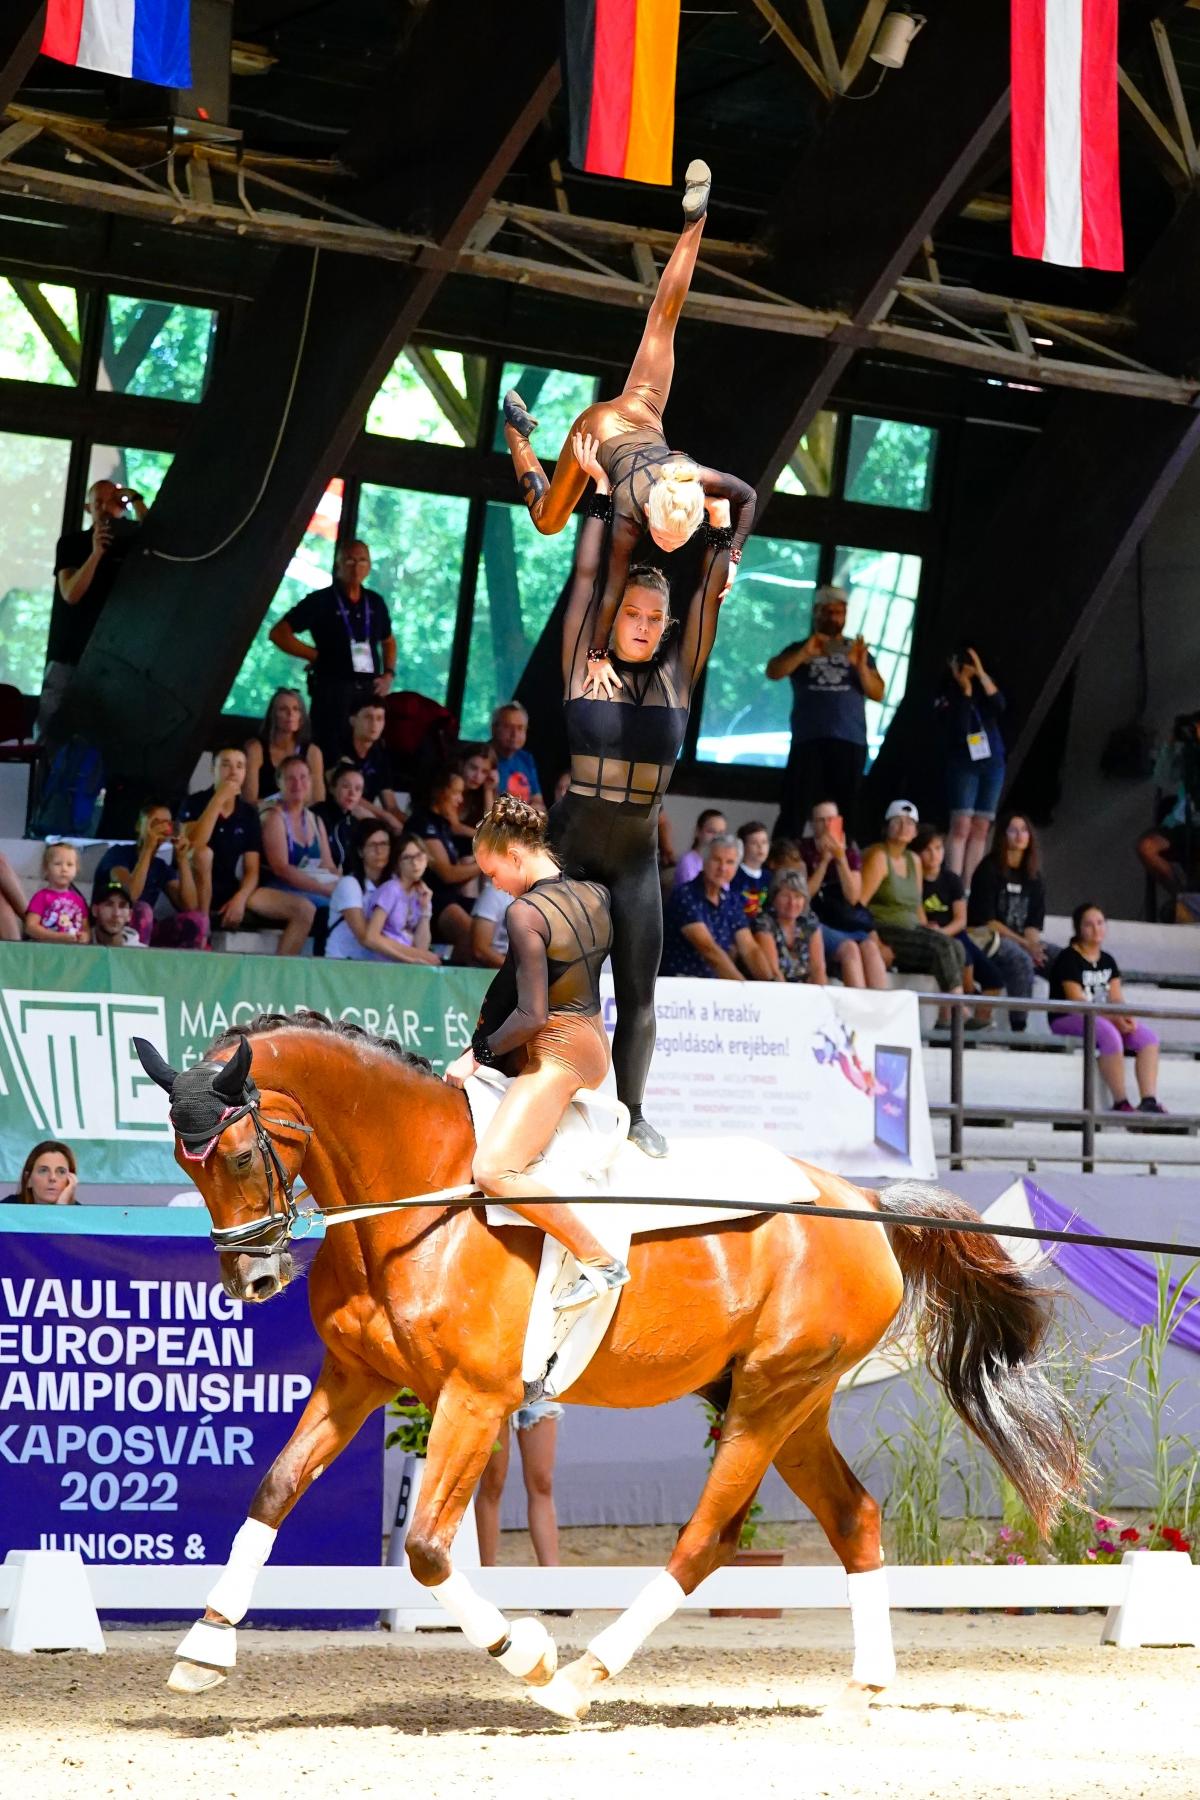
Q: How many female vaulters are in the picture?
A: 3